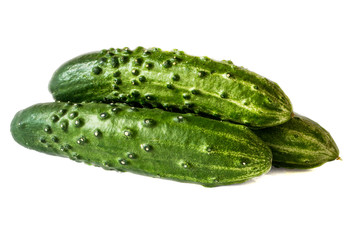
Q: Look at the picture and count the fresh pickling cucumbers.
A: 3